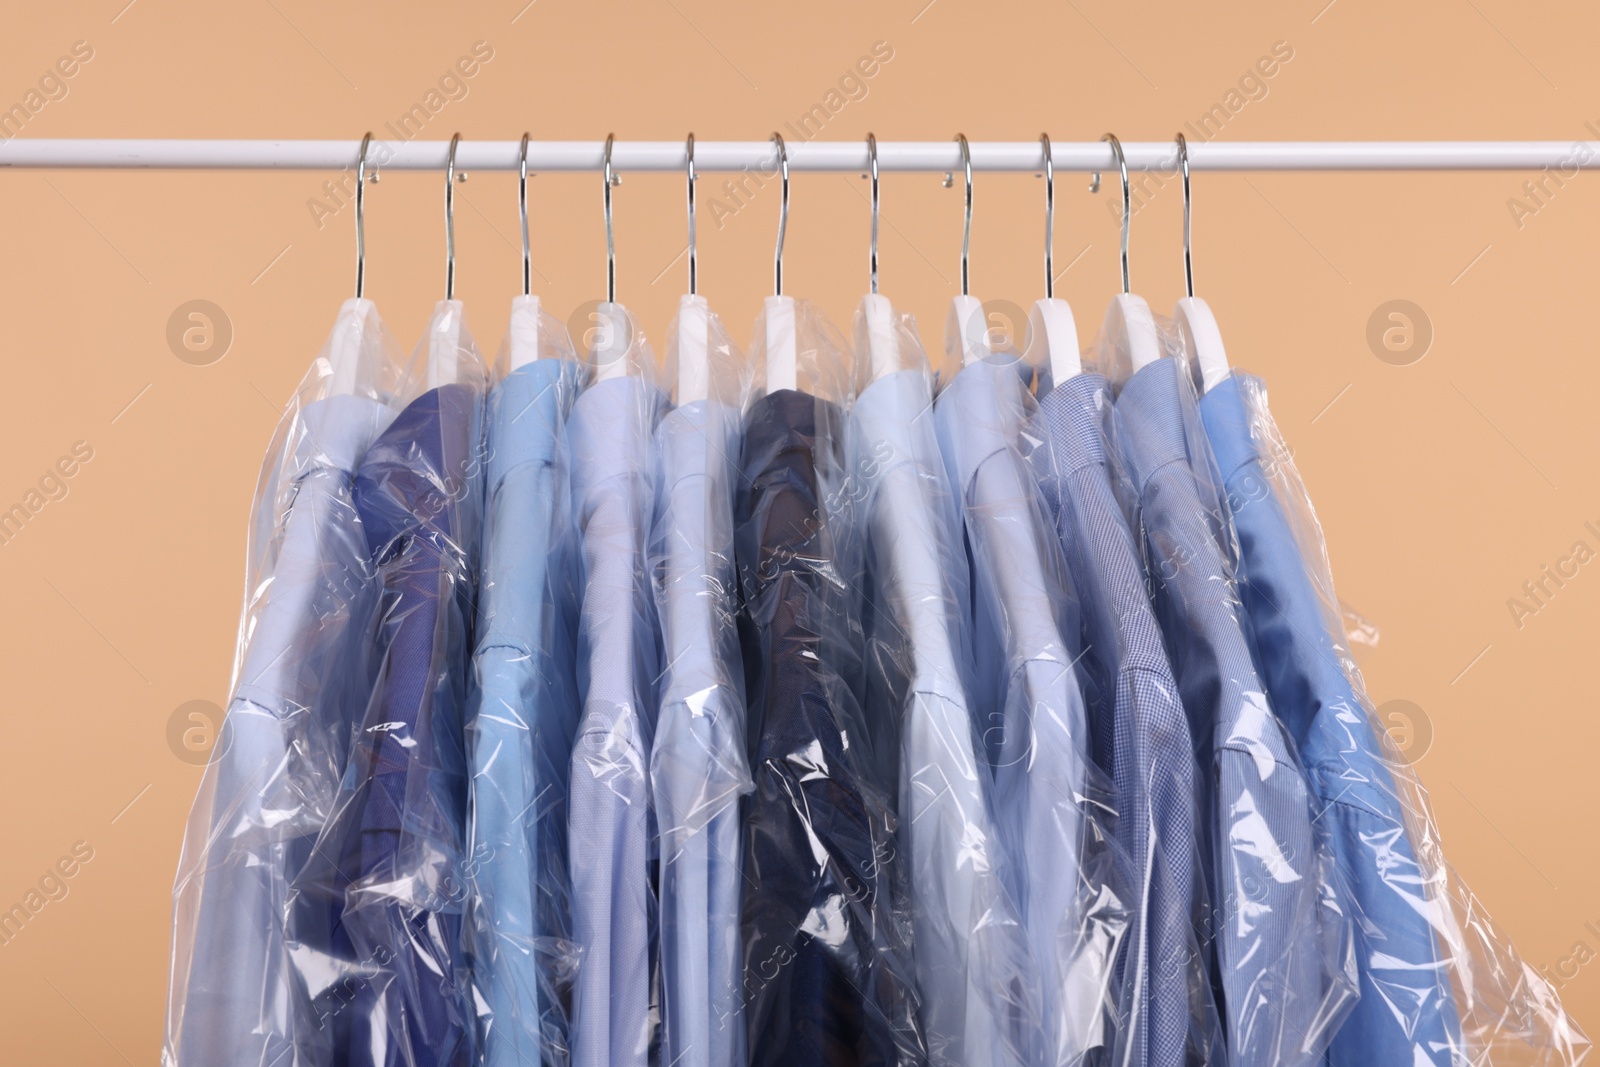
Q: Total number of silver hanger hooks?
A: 11